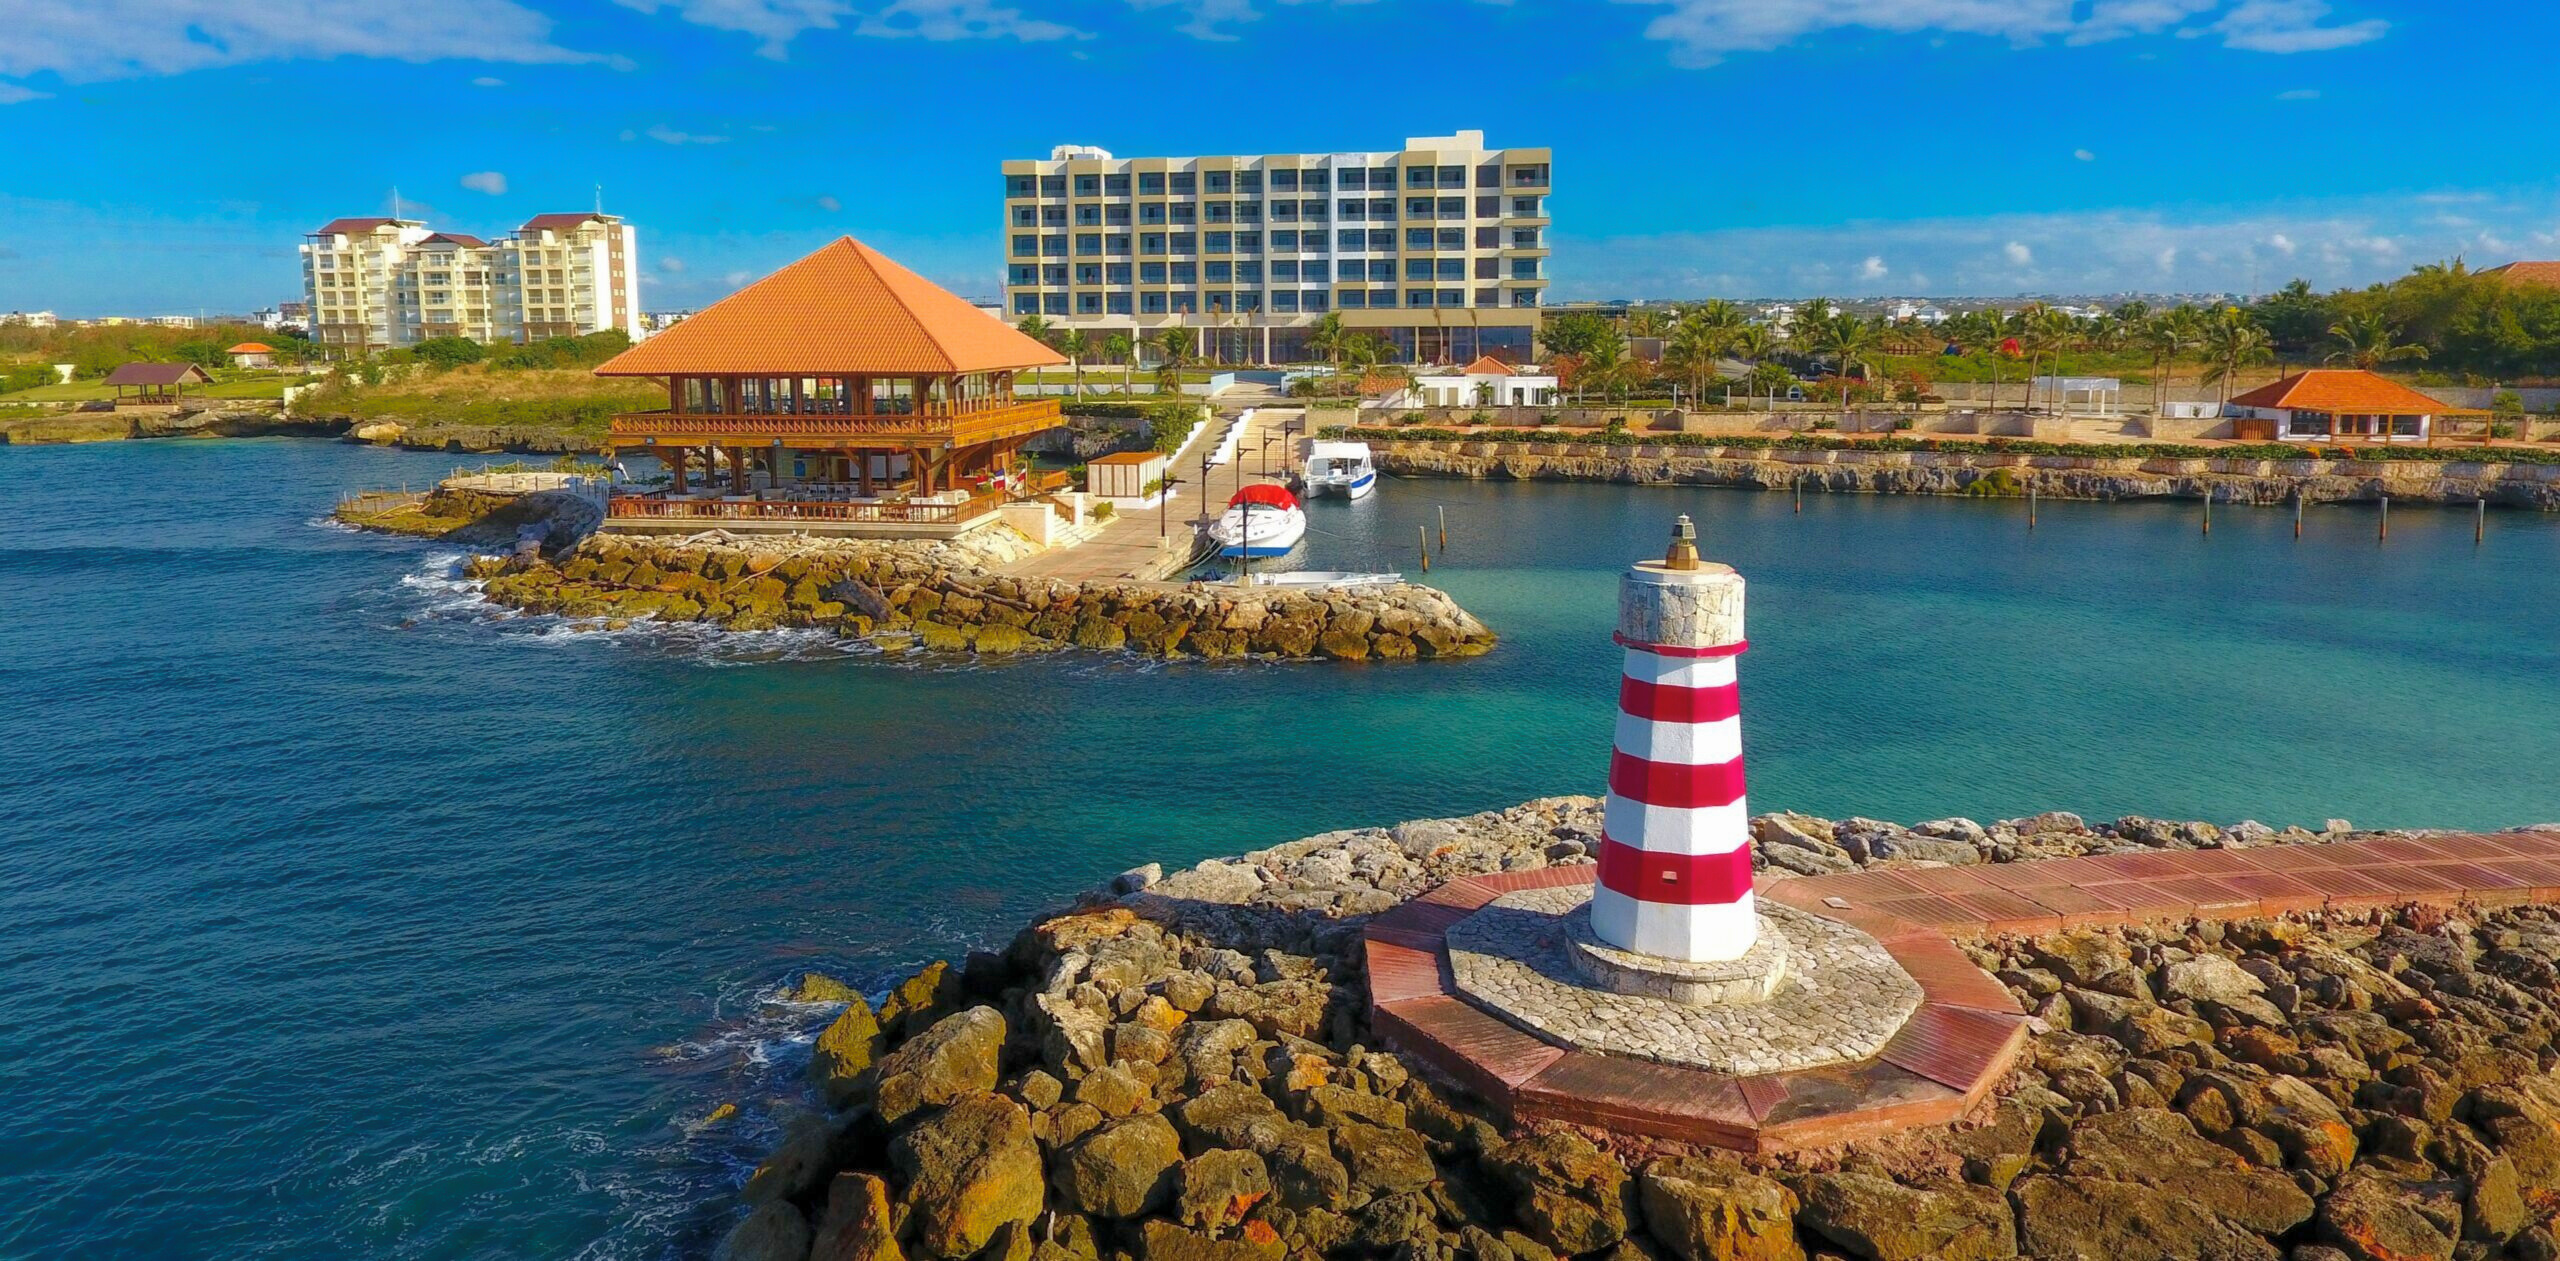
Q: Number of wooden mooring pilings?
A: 8